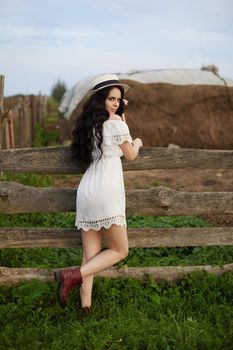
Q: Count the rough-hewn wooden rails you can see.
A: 4